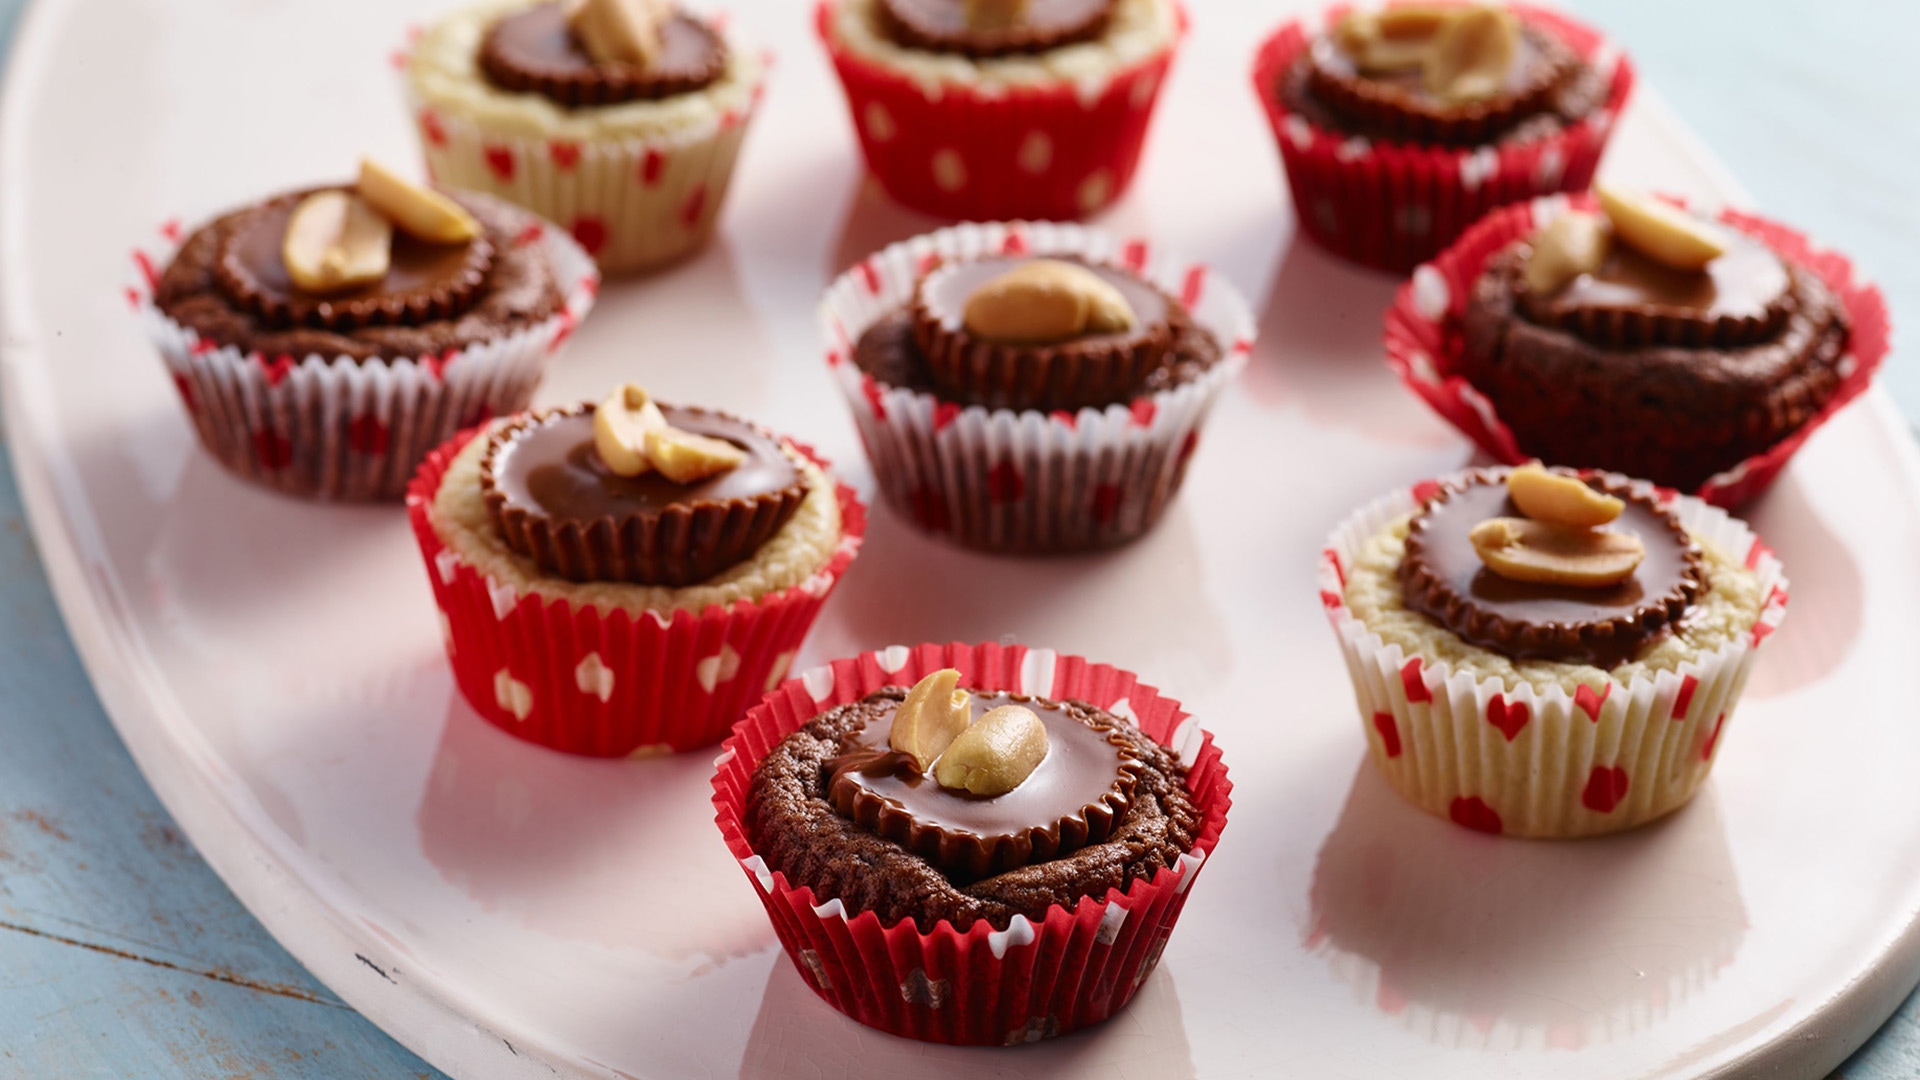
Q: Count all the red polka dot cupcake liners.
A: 5